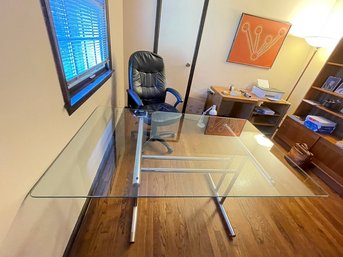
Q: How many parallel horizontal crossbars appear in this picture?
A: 2